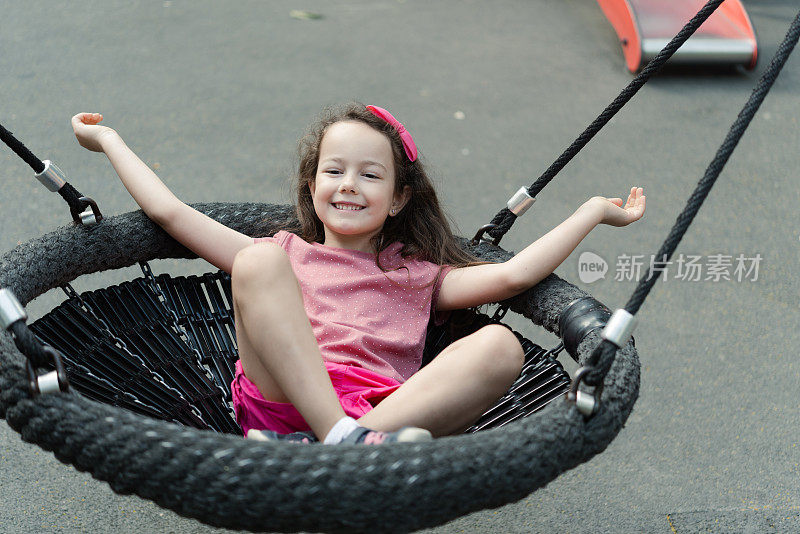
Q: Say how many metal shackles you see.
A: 4